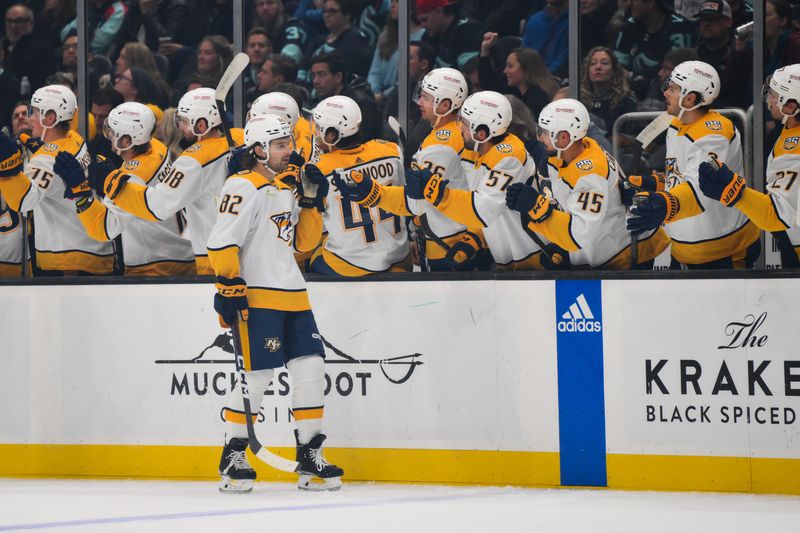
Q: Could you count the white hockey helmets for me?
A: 11